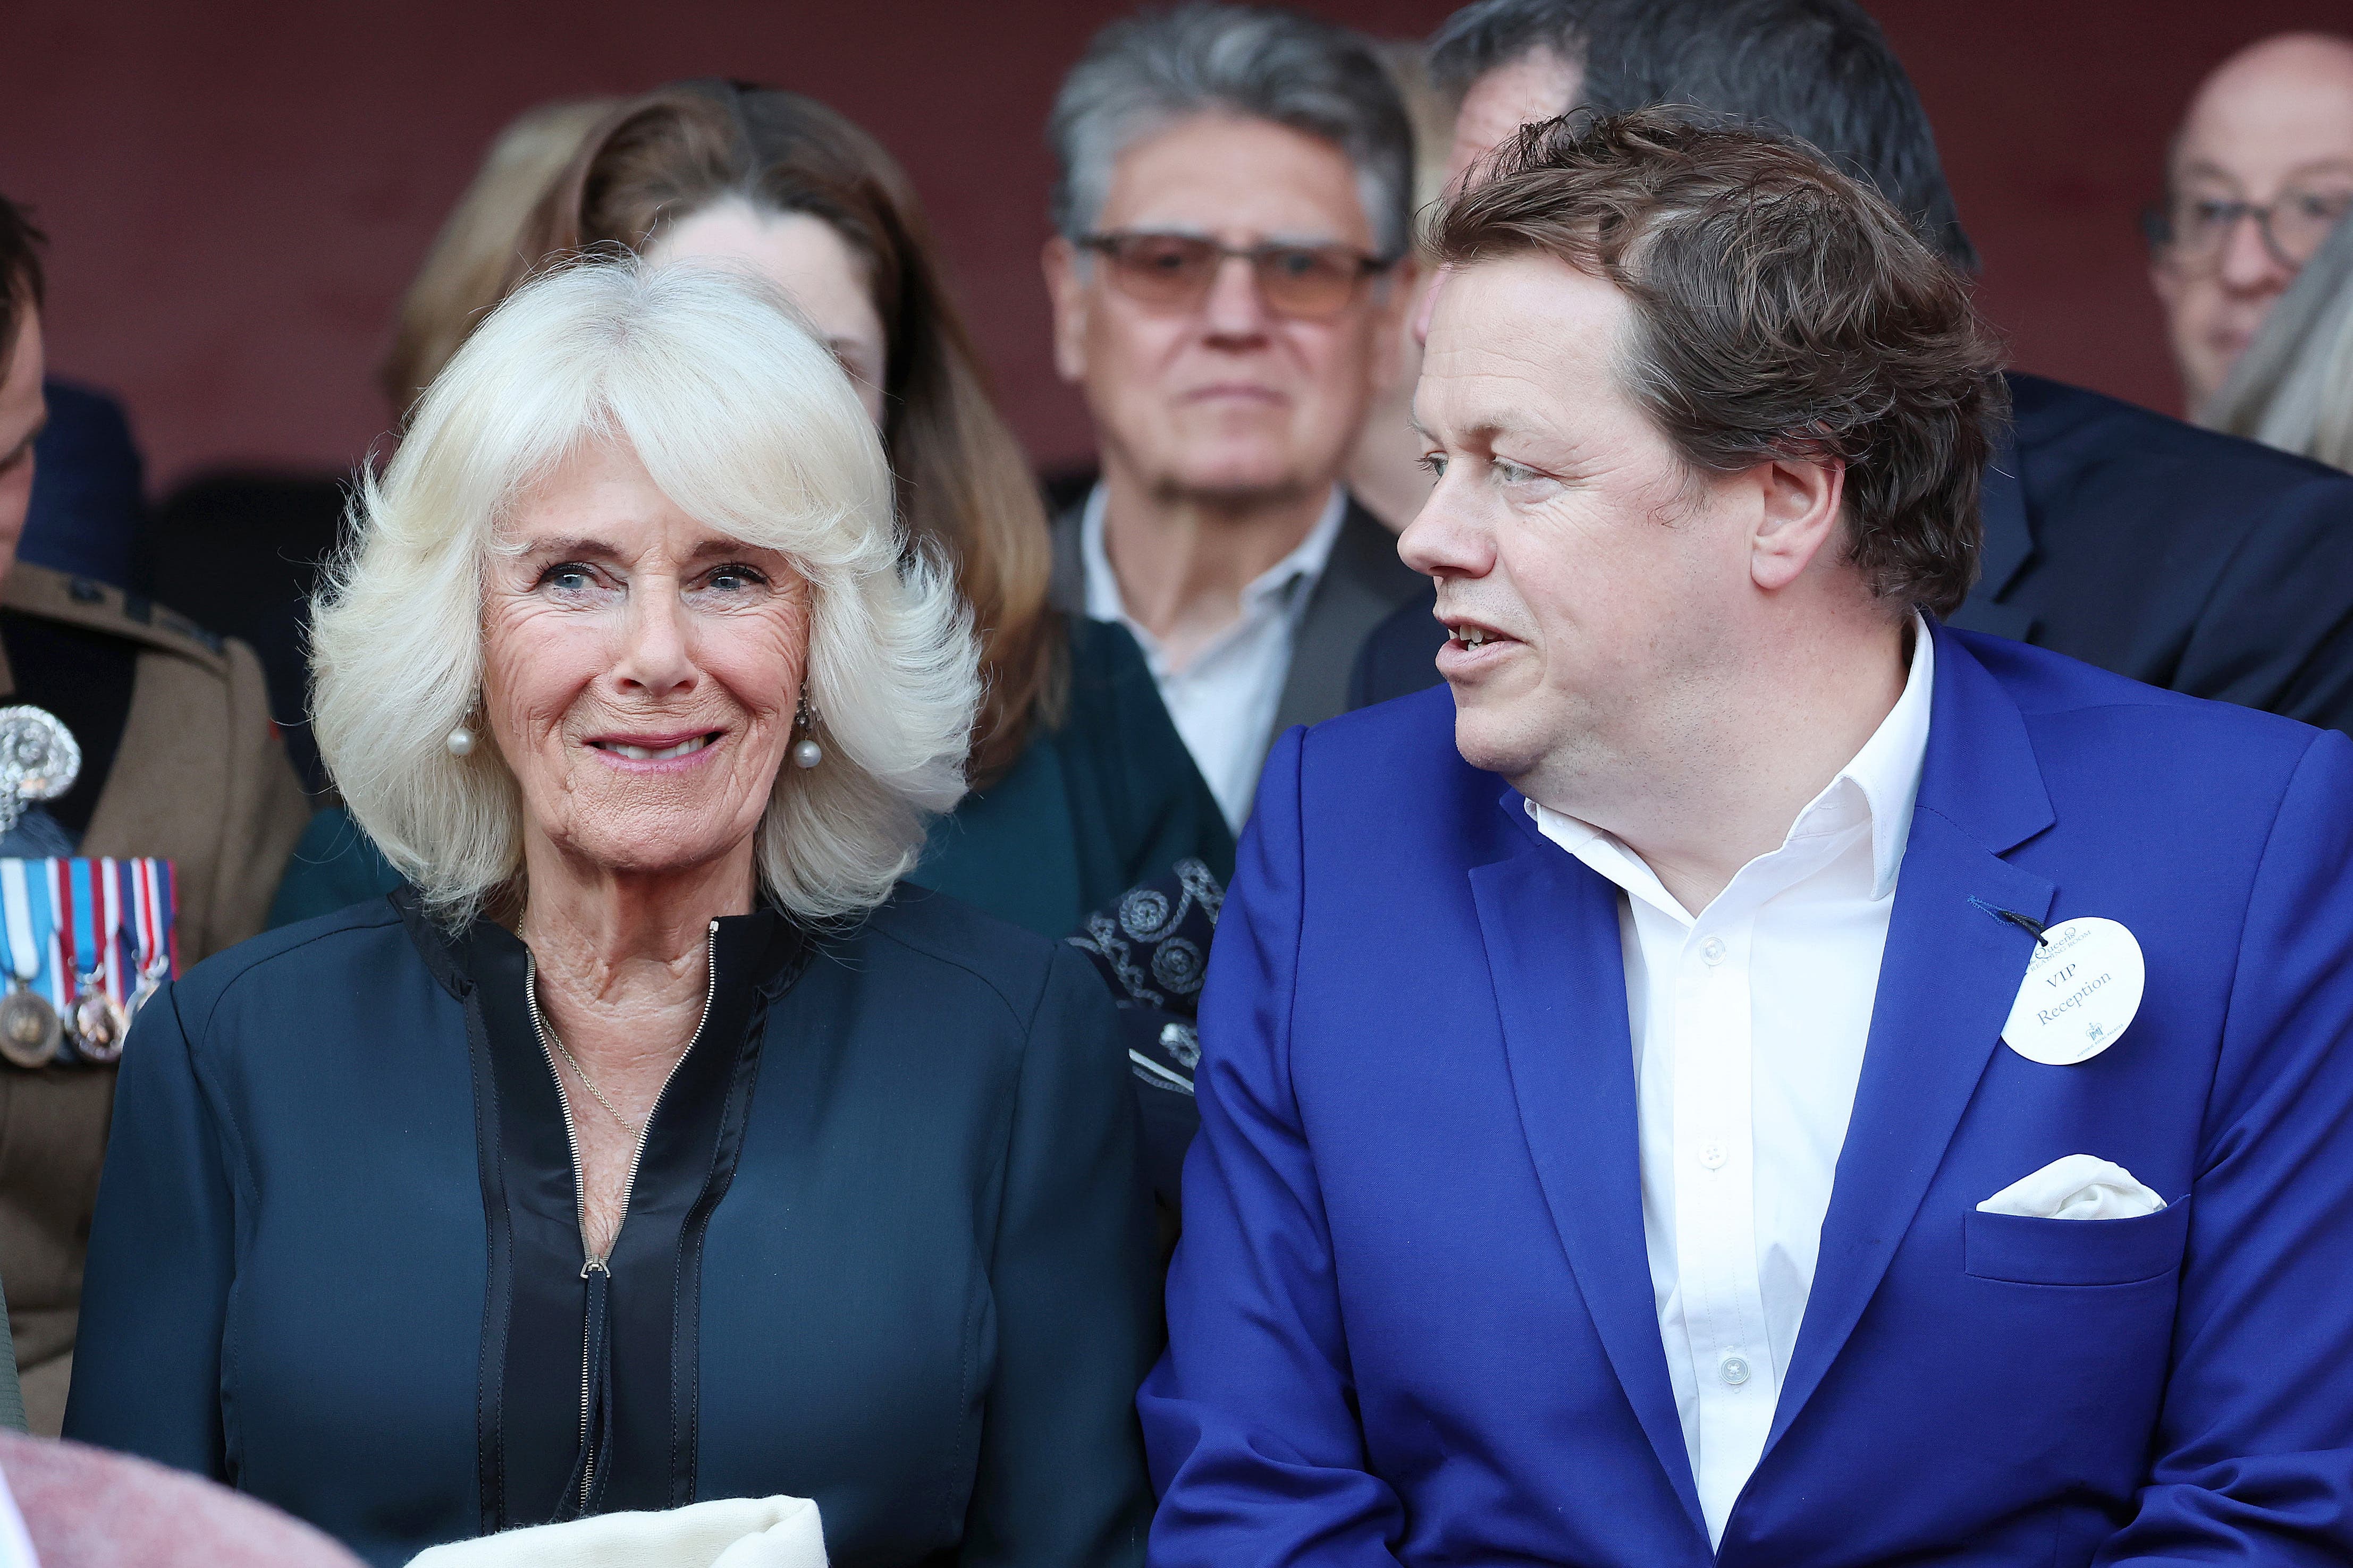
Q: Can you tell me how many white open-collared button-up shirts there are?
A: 2